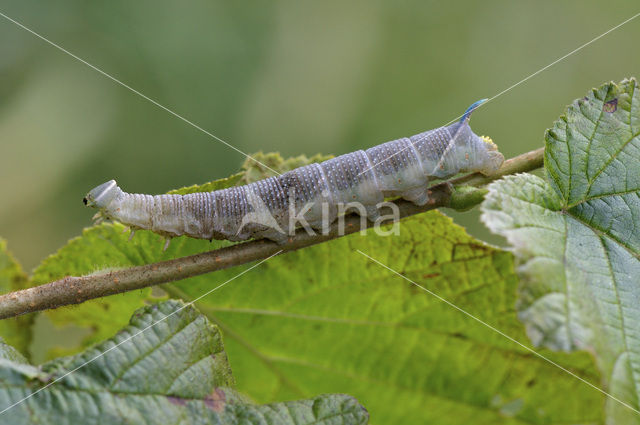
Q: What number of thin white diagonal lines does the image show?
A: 4